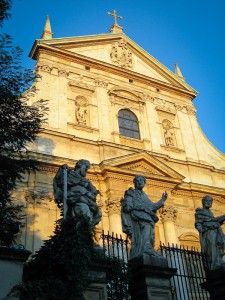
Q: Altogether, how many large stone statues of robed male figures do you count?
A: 3